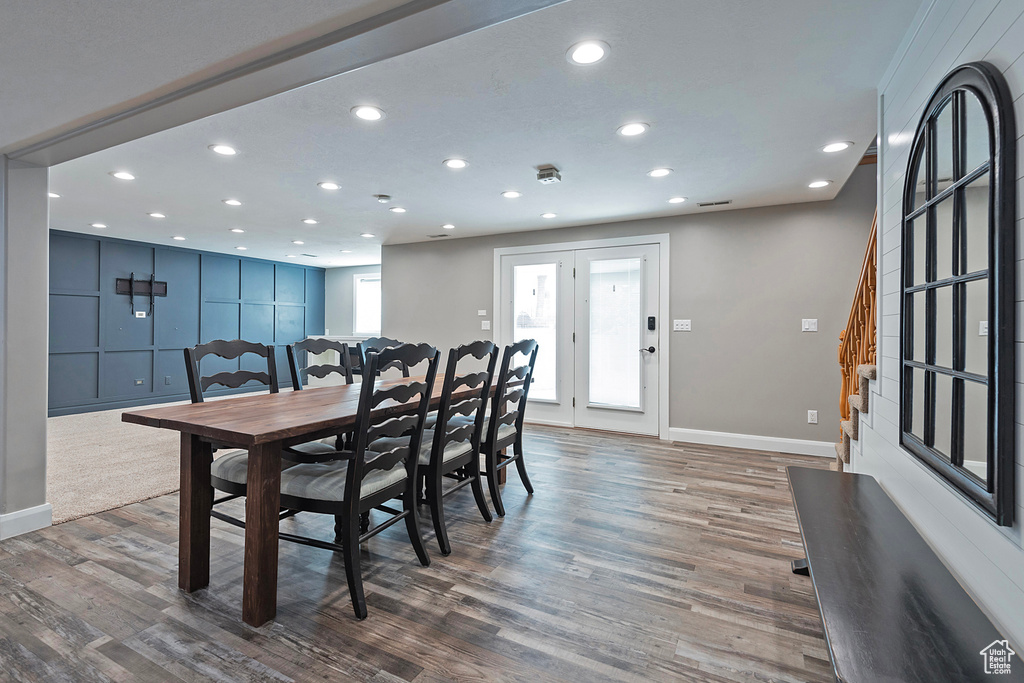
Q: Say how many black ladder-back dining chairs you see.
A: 6